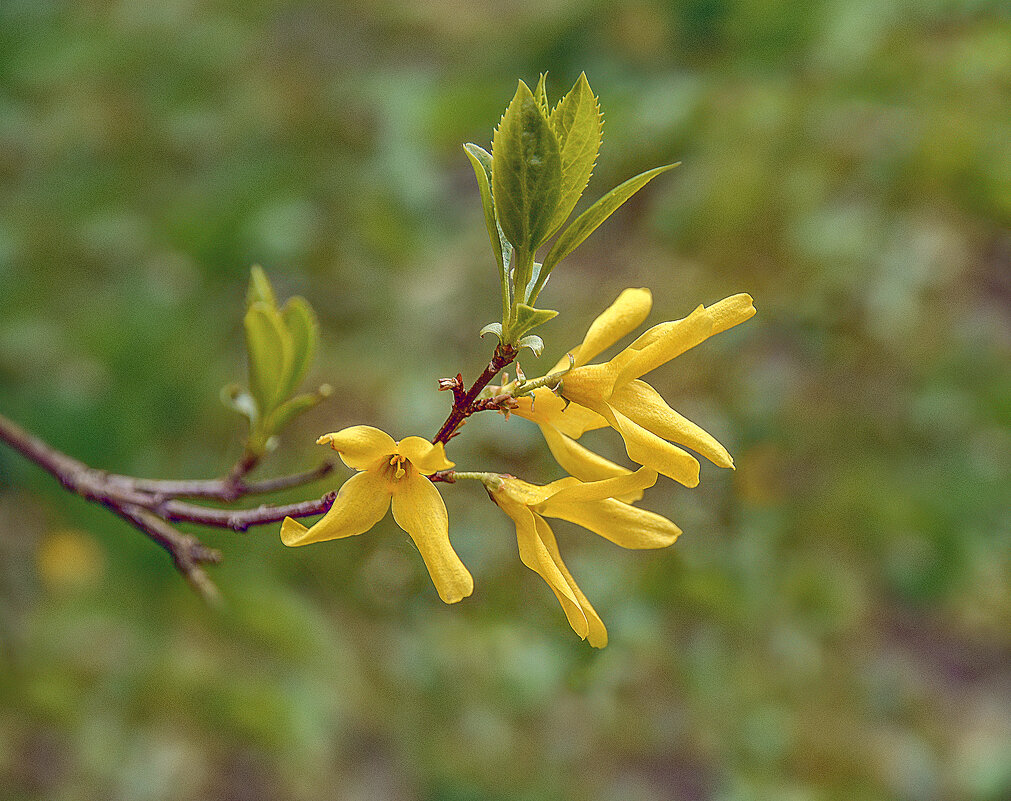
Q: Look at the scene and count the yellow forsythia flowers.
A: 4